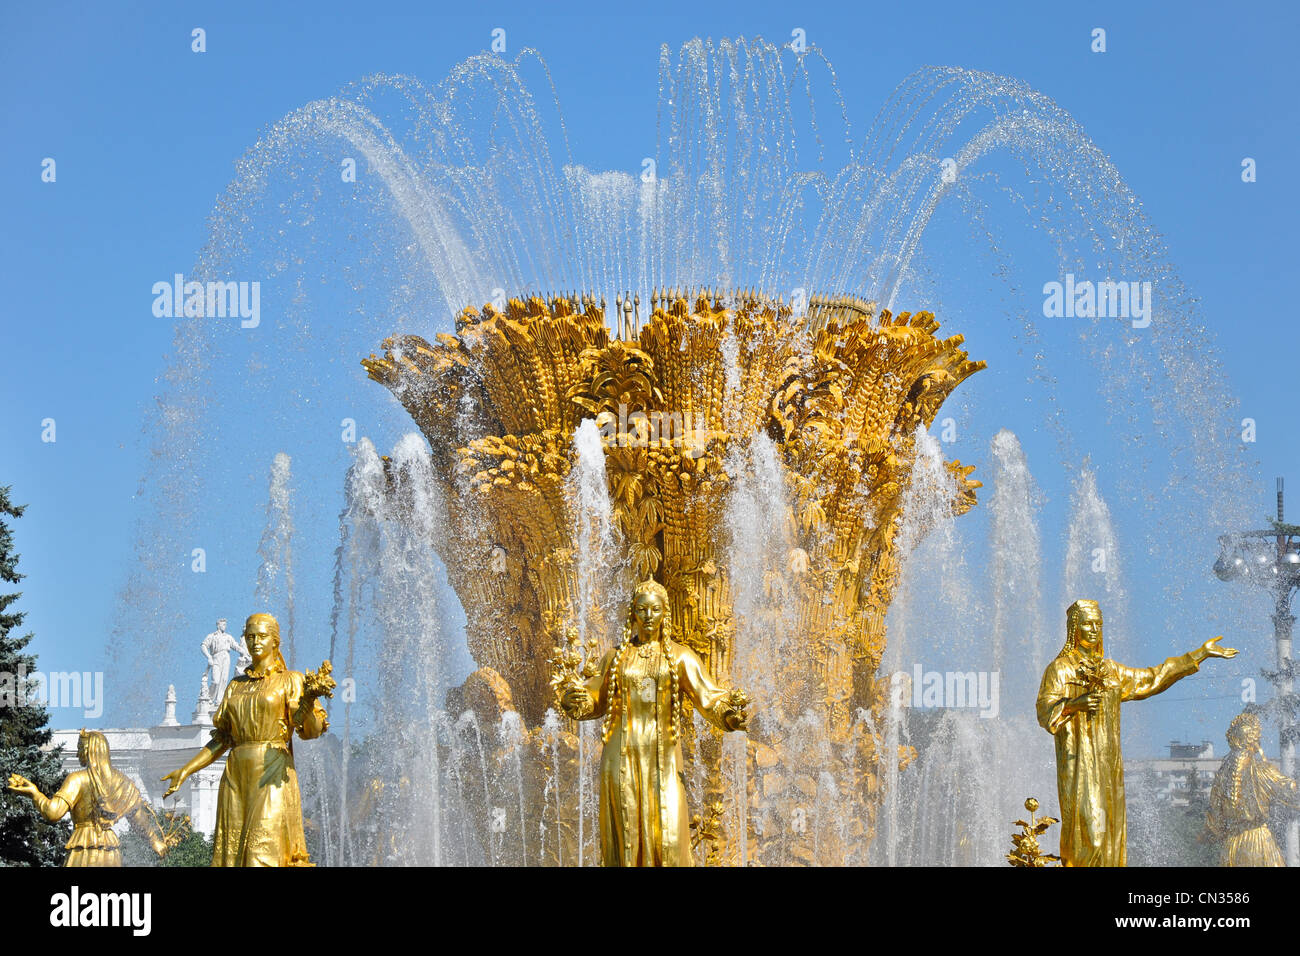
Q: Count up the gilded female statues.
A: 5